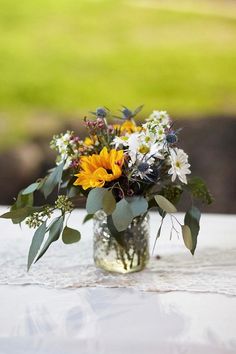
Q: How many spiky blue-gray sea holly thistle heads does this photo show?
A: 4